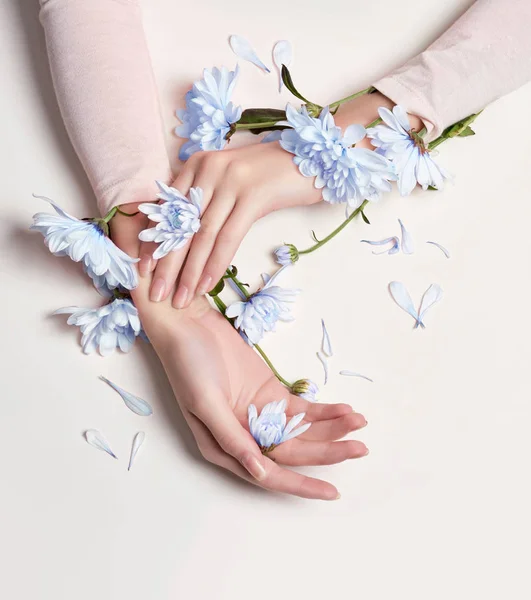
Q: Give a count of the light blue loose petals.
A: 13